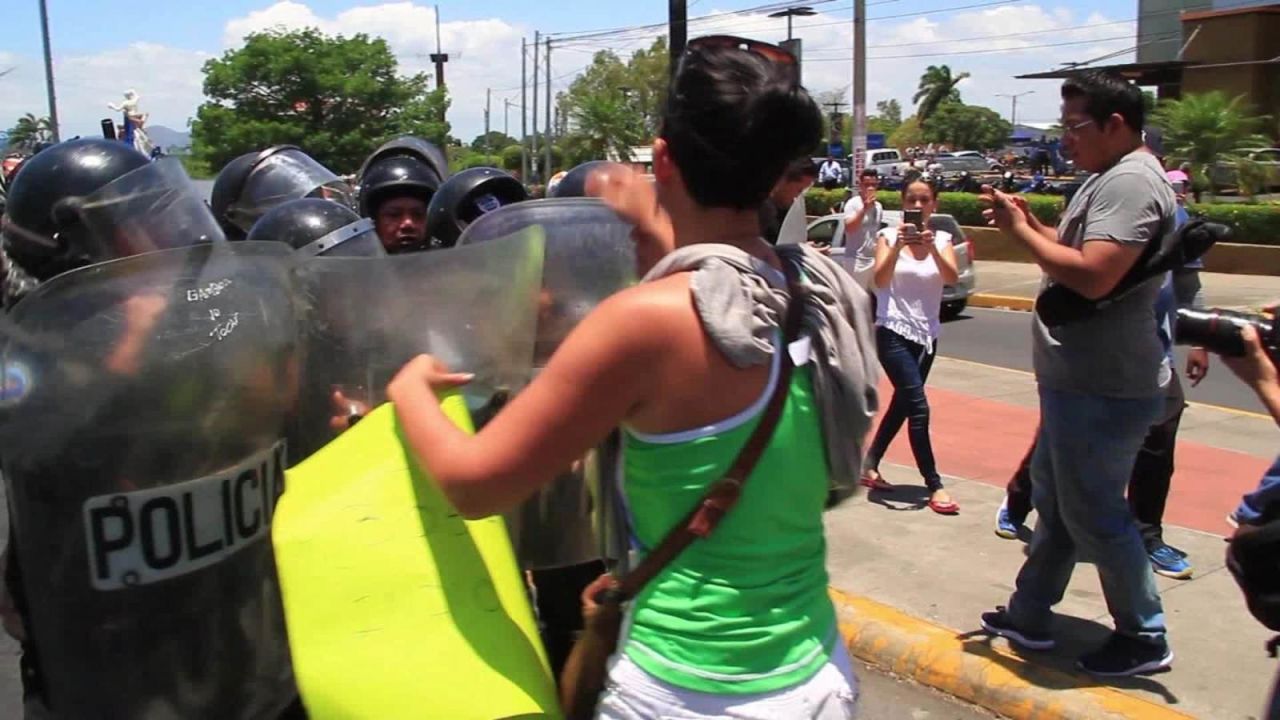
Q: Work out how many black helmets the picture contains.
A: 6